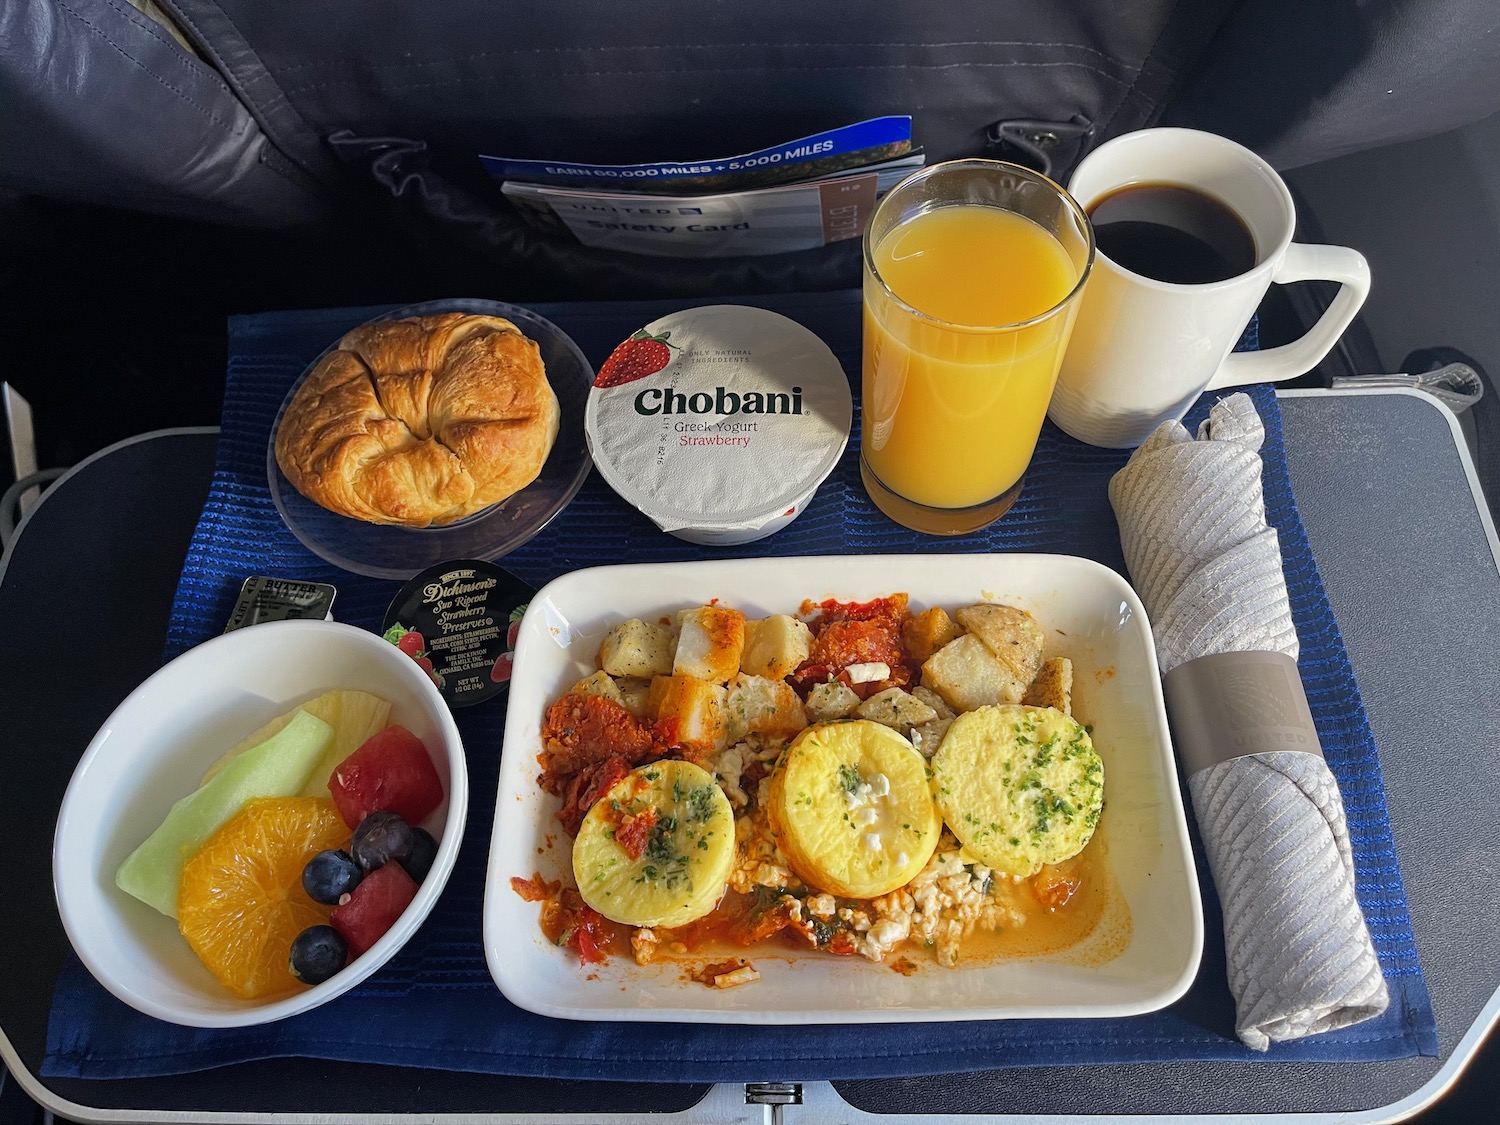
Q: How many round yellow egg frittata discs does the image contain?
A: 3